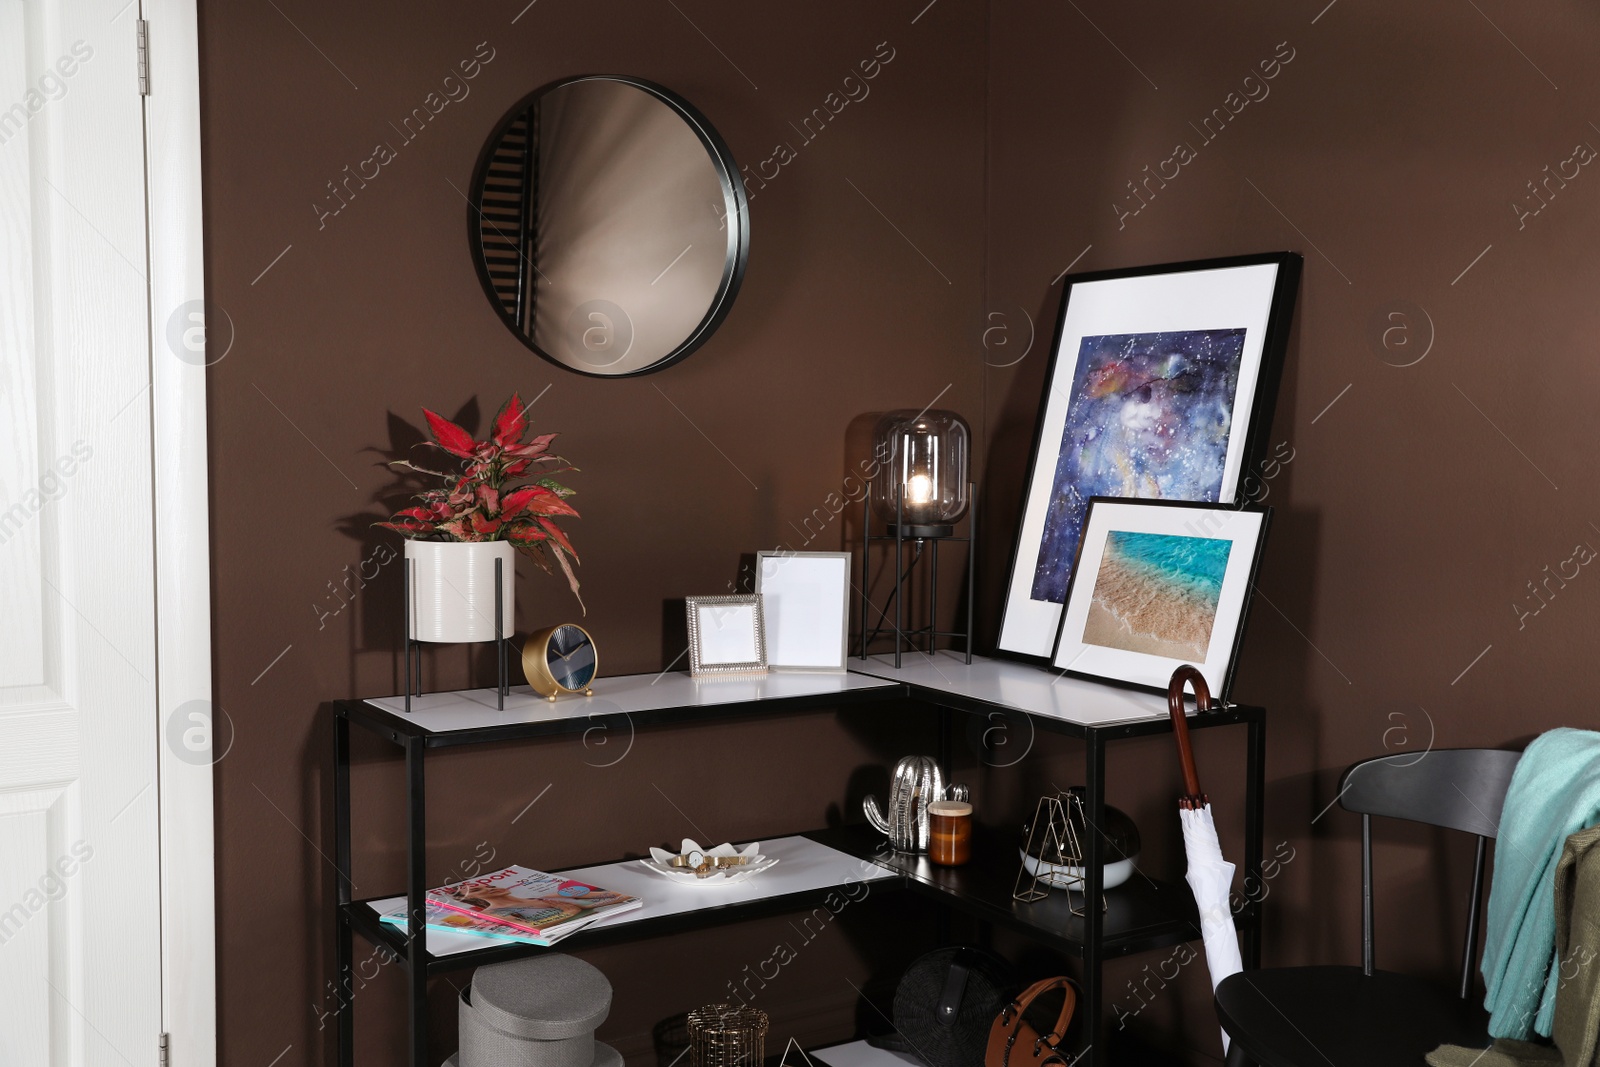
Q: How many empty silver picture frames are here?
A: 2